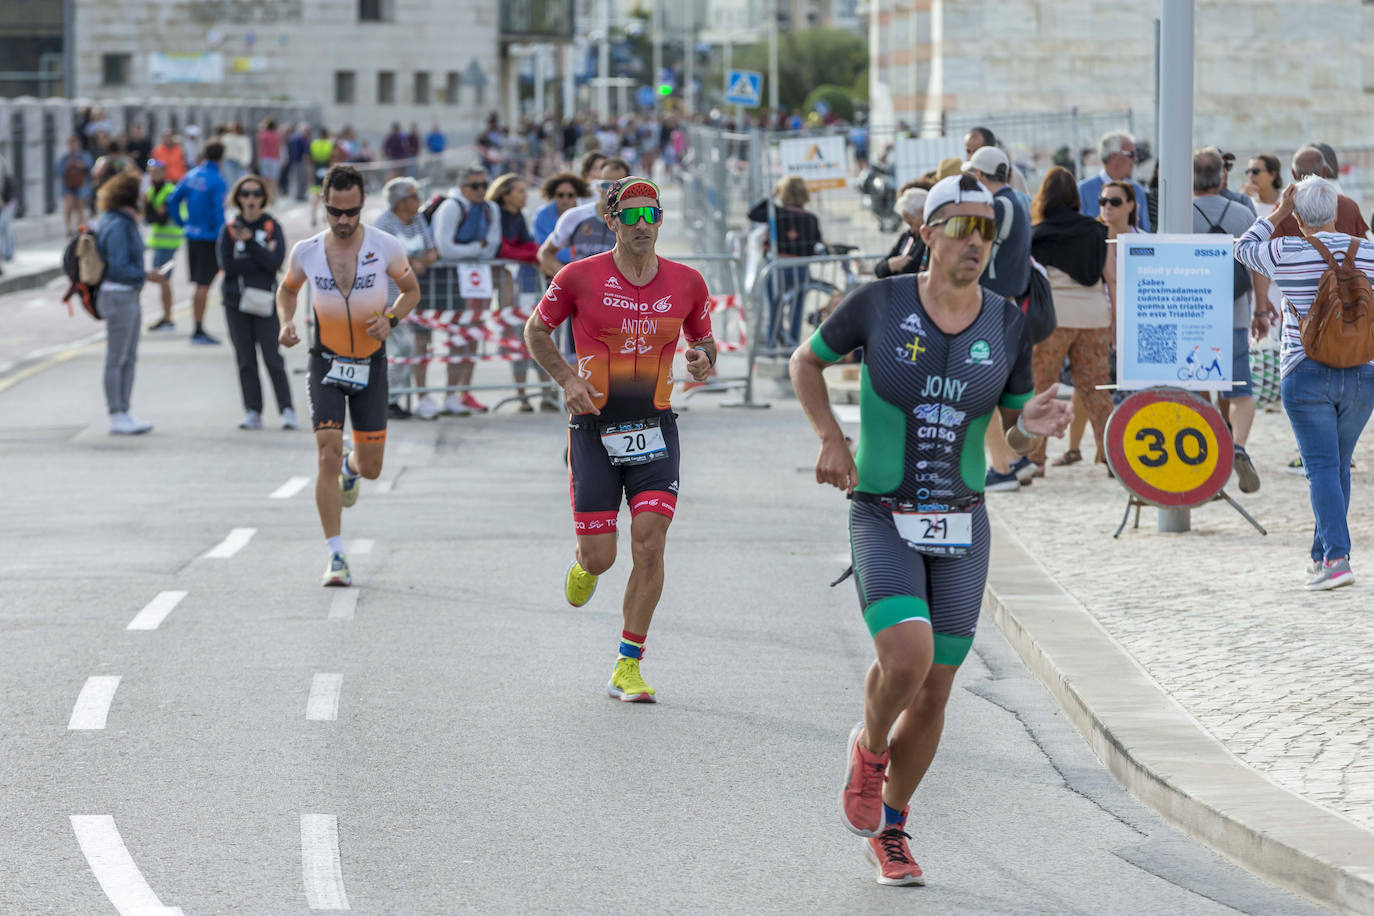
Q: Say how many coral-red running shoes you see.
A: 2